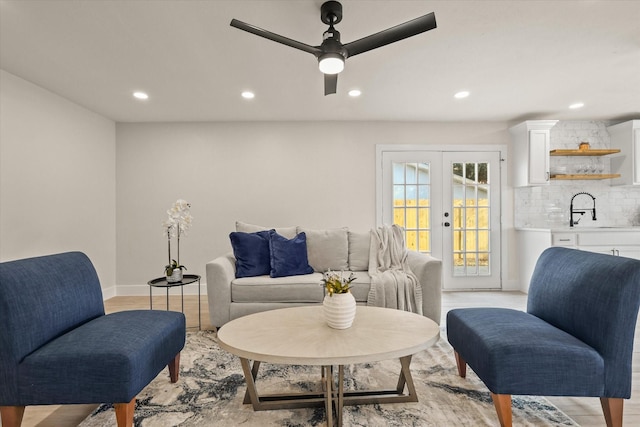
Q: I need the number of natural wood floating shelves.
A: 2